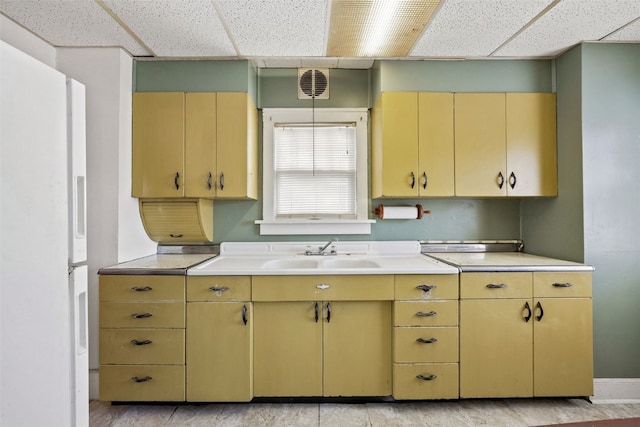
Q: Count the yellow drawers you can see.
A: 11